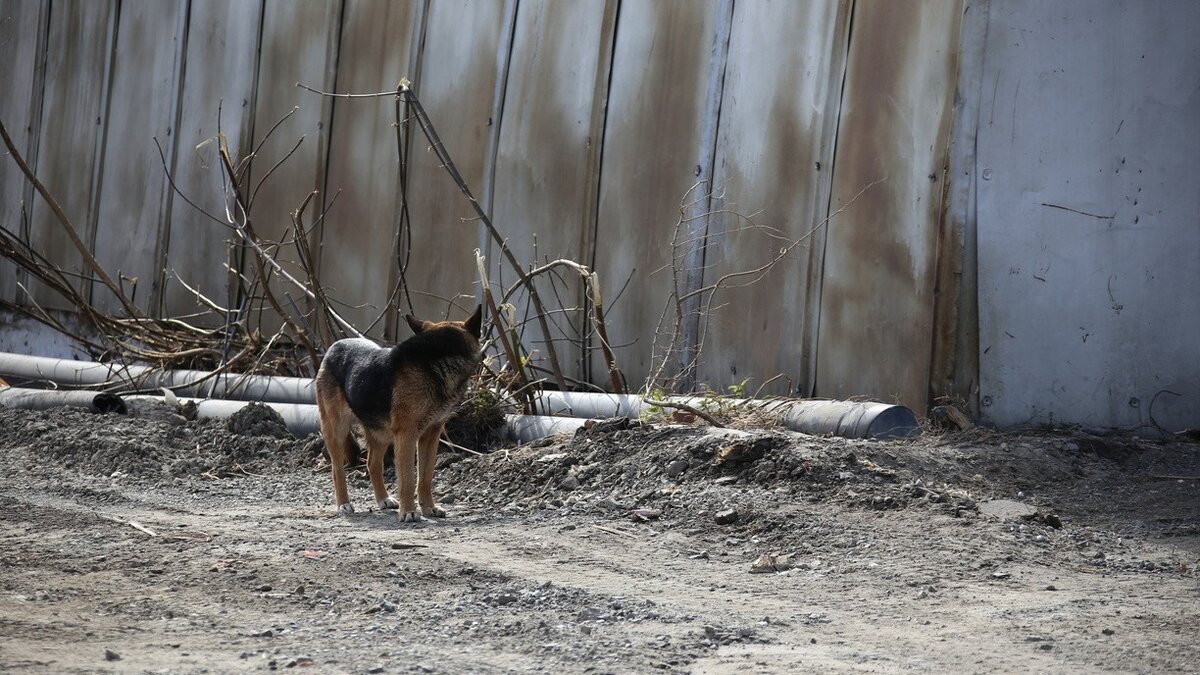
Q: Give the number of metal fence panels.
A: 12